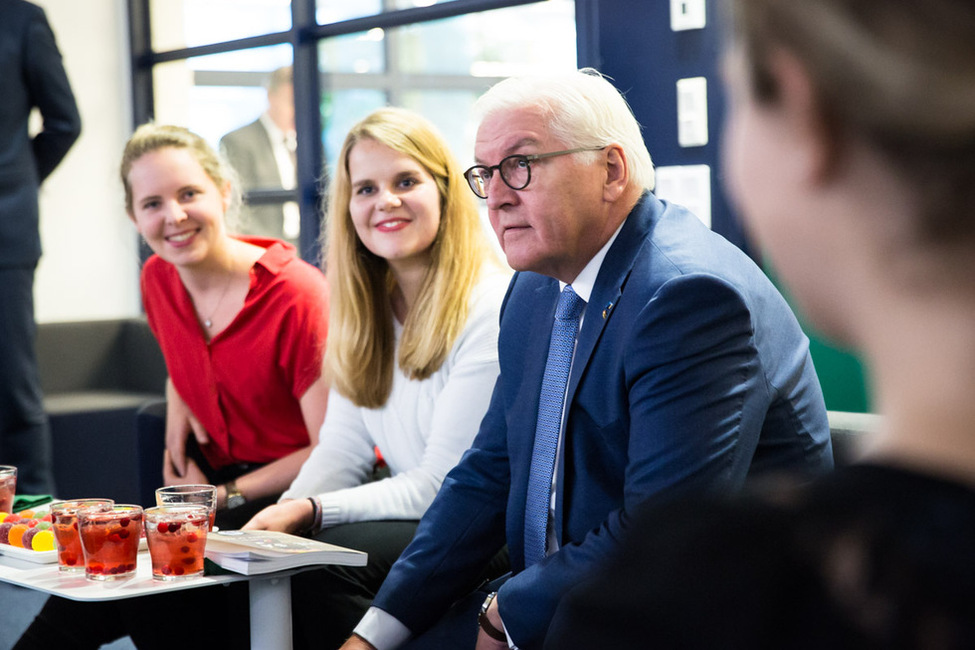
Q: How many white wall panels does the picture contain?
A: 3